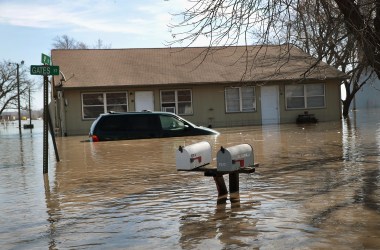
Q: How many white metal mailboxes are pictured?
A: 2